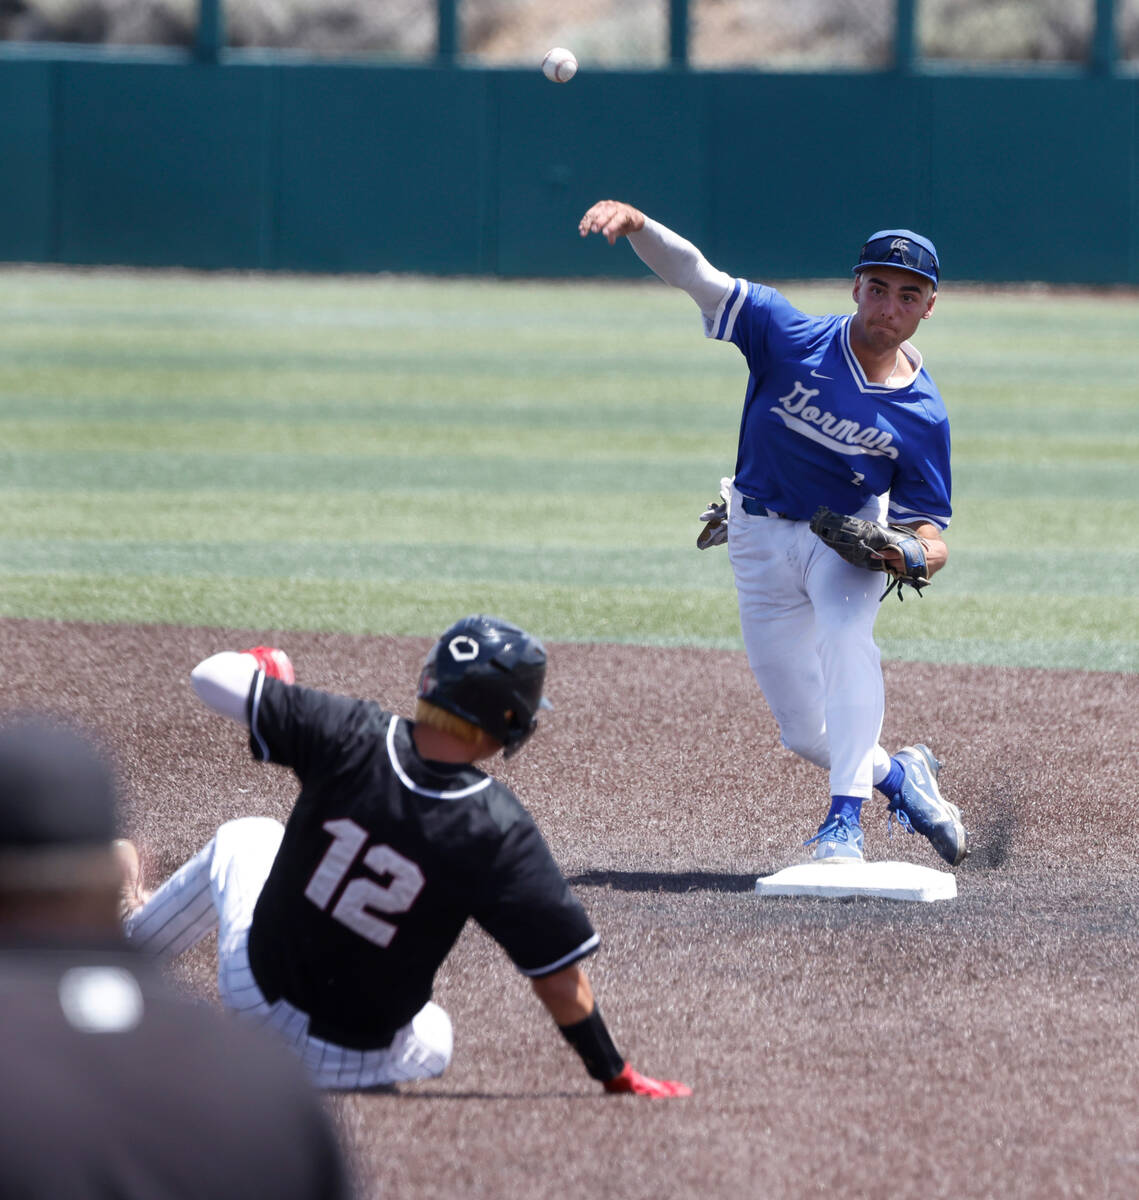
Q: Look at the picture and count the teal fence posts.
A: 5